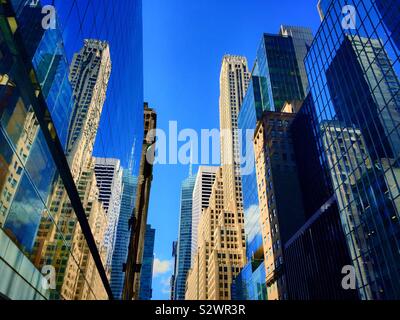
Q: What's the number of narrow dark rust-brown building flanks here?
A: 1